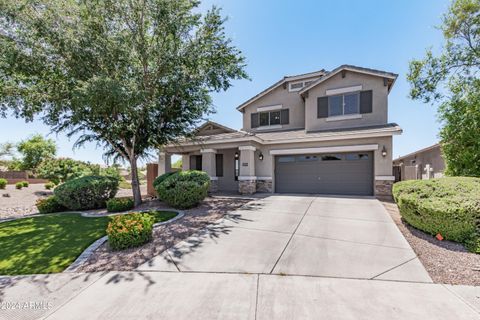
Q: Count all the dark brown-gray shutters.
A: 4